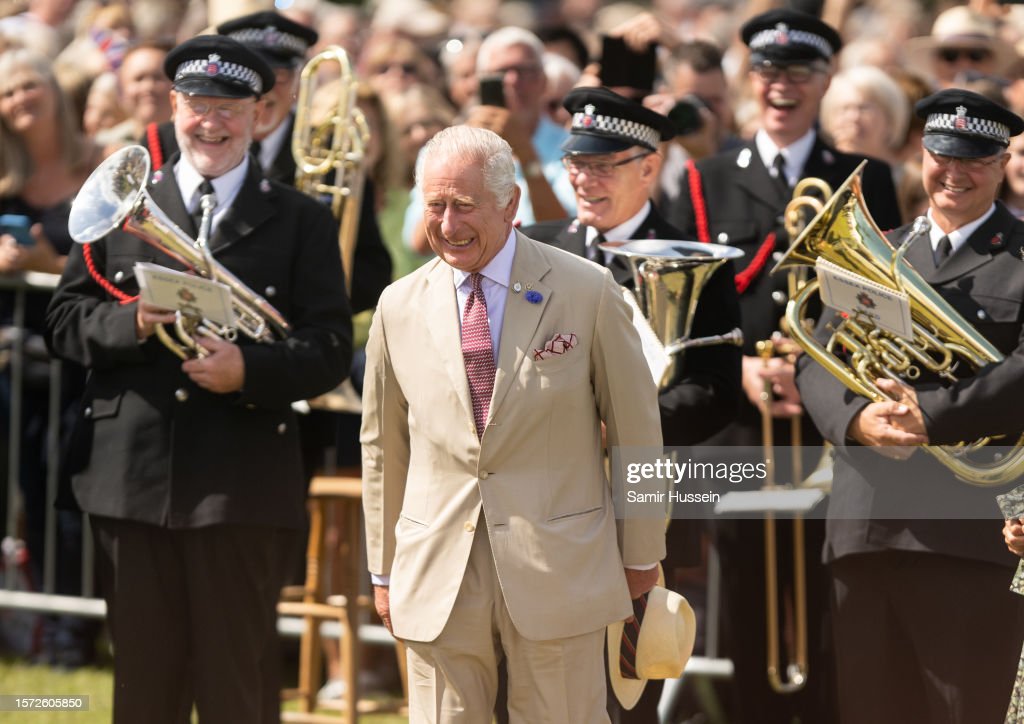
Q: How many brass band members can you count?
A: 5